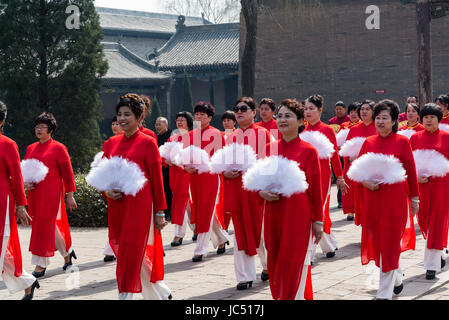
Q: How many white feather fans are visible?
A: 14